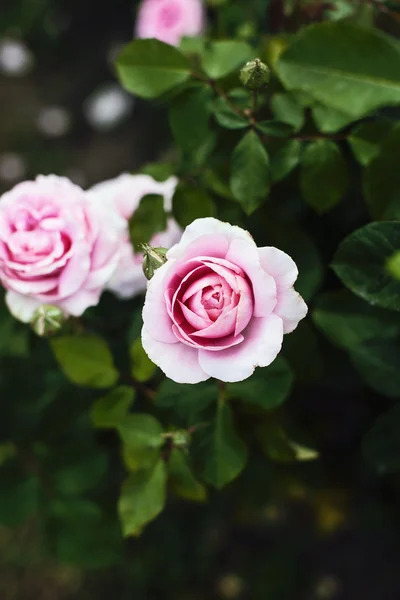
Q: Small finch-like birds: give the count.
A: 0